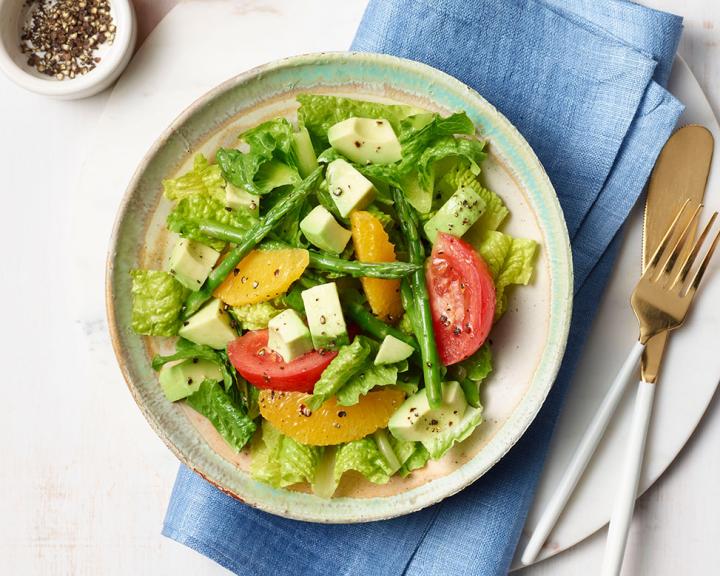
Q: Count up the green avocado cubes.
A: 12